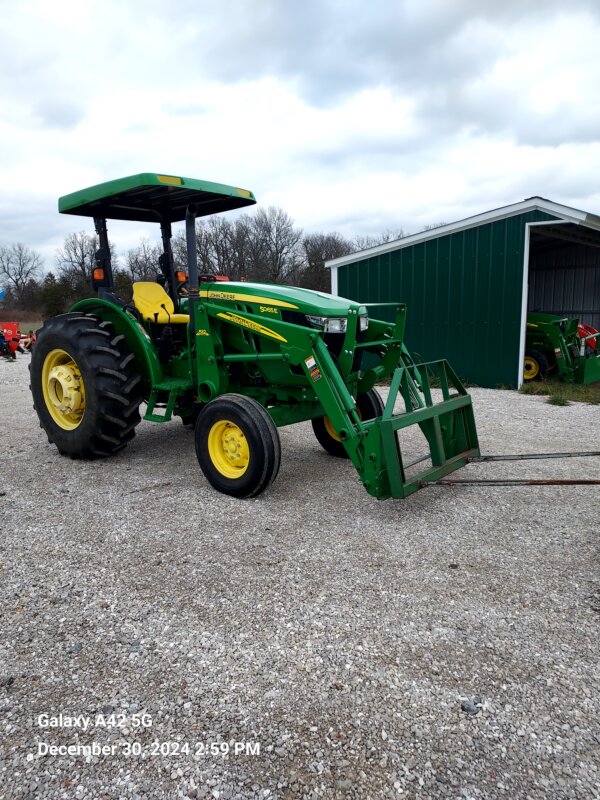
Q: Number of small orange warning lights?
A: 2